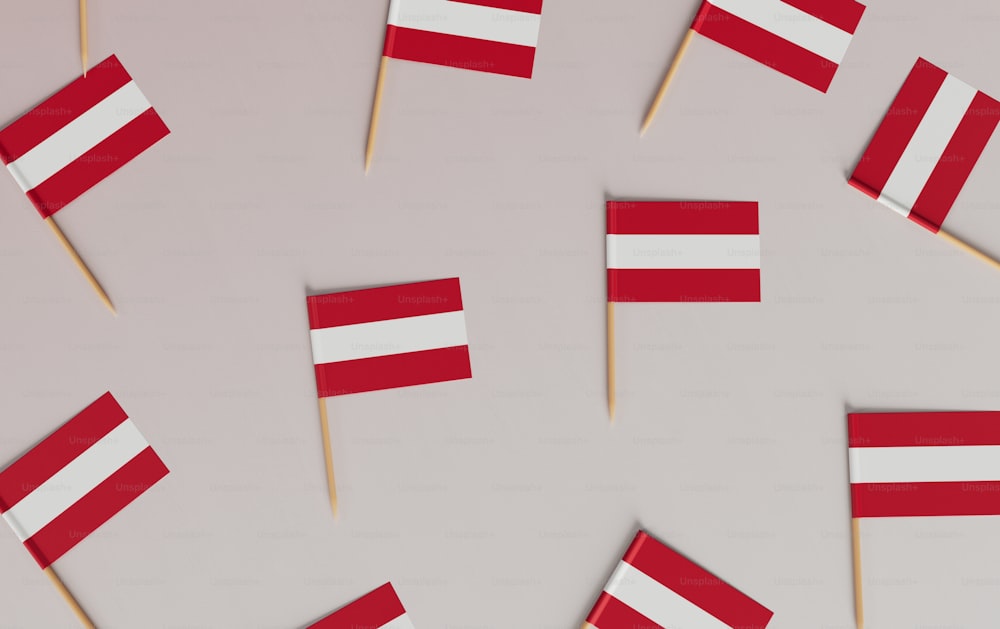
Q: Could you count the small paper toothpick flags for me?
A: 10